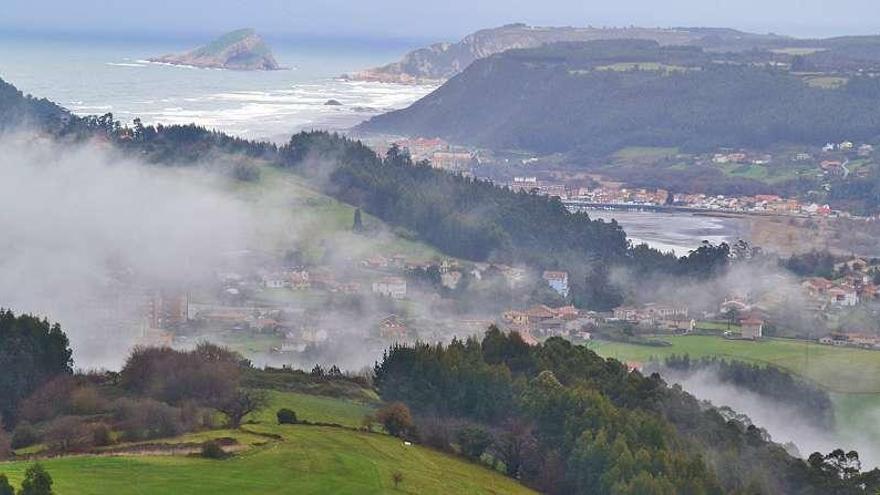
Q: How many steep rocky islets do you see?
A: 1